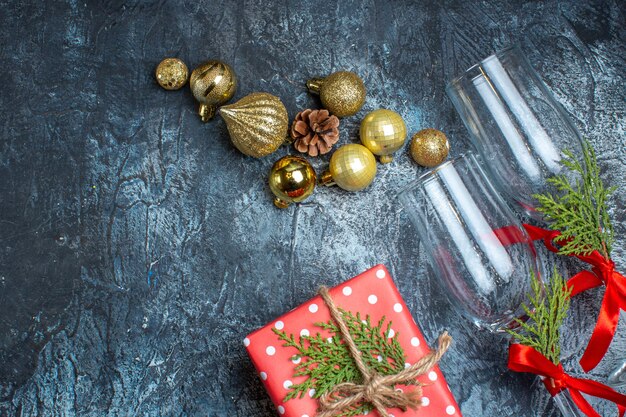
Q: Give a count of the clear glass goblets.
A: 2